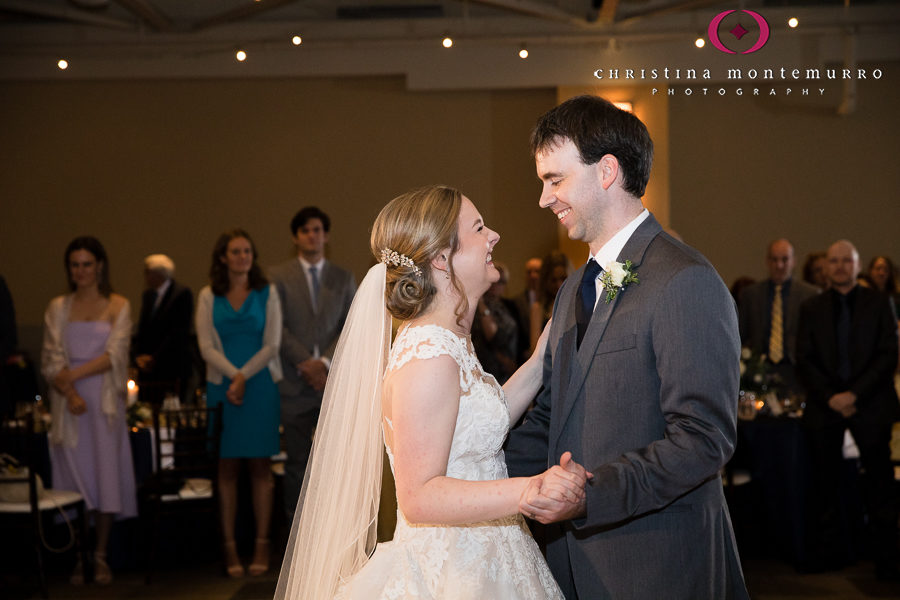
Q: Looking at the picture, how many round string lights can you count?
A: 7